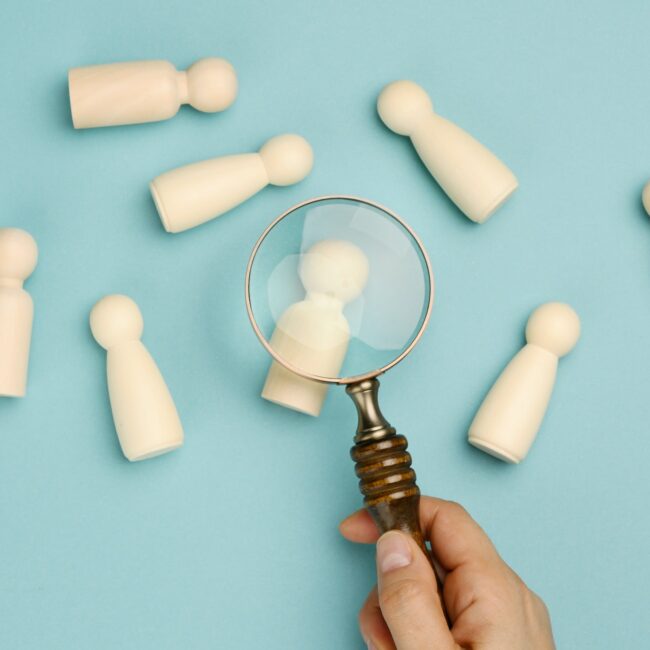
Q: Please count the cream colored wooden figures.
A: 8